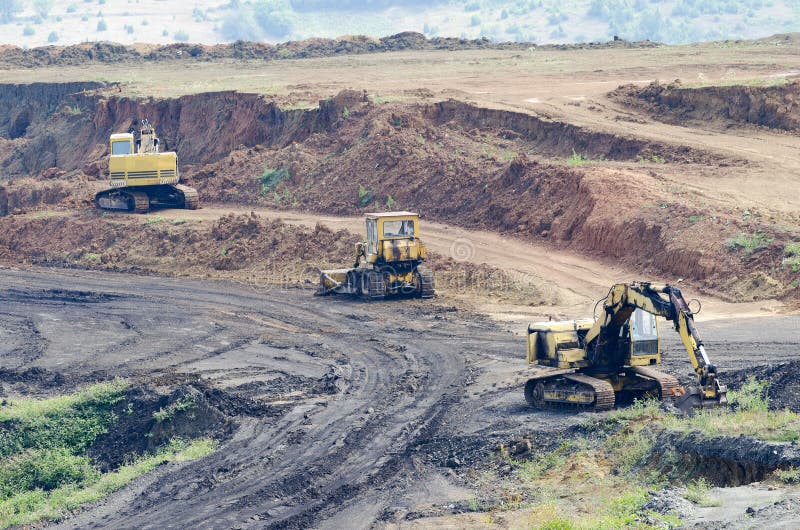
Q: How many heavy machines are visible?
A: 3